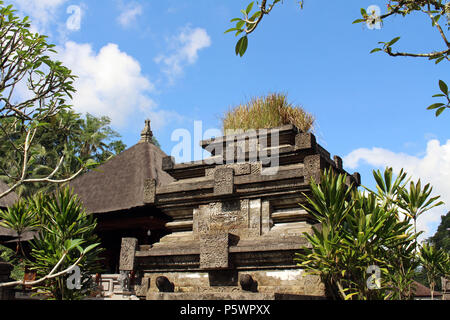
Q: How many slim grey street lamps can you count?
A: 0